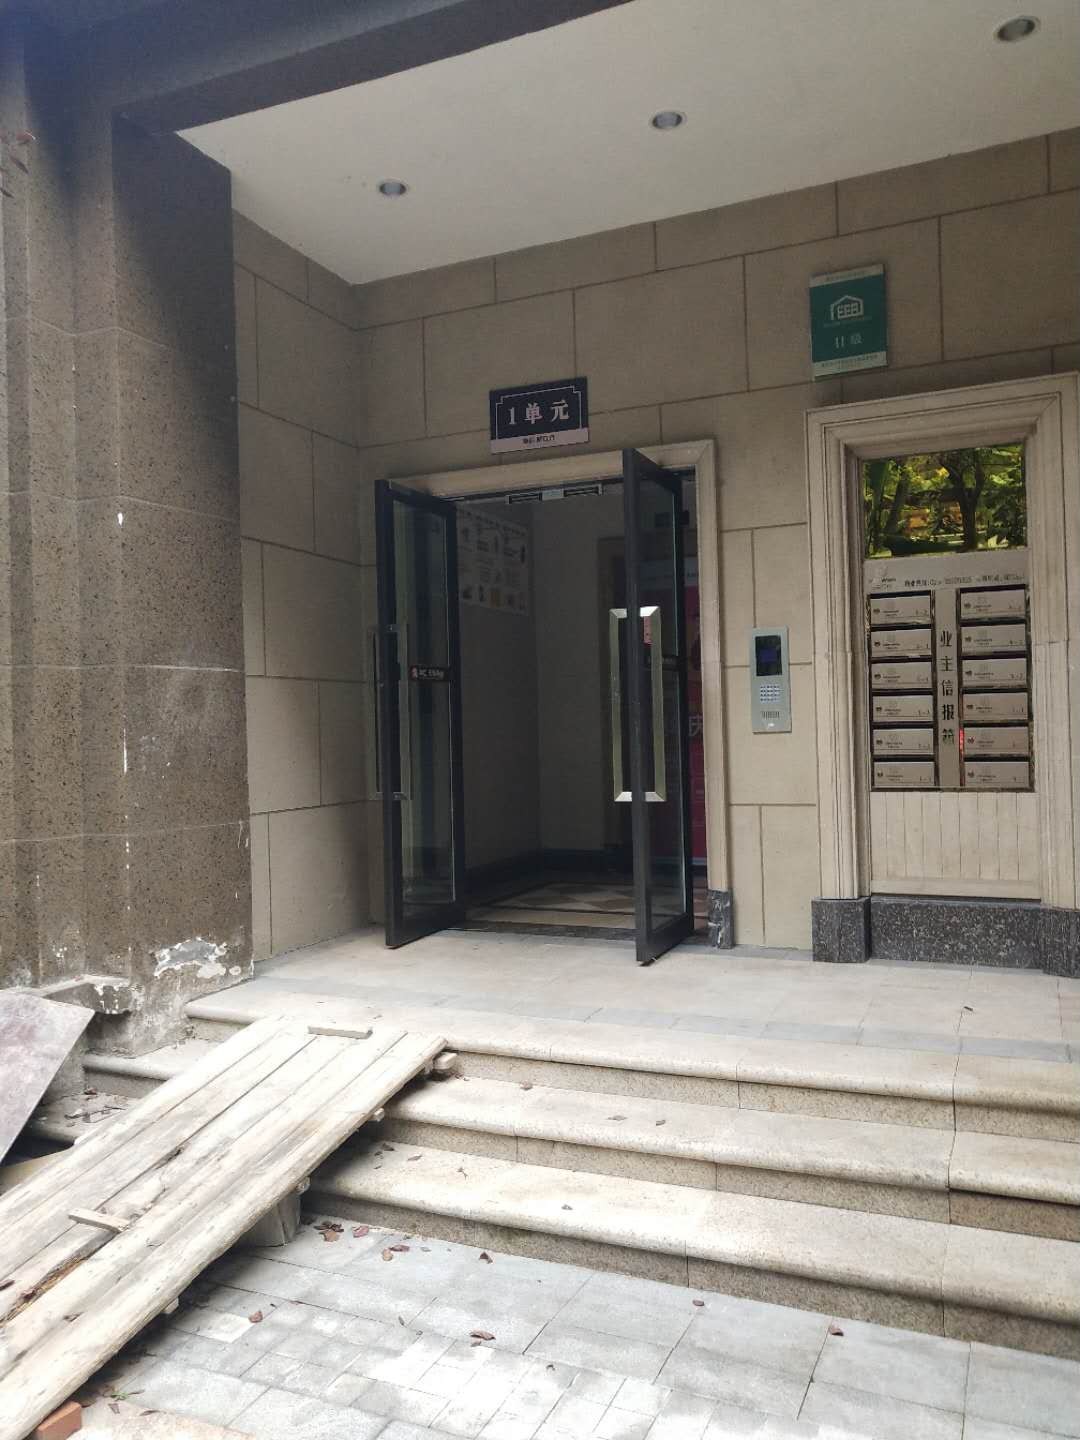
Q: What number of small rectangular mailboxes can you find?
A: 12